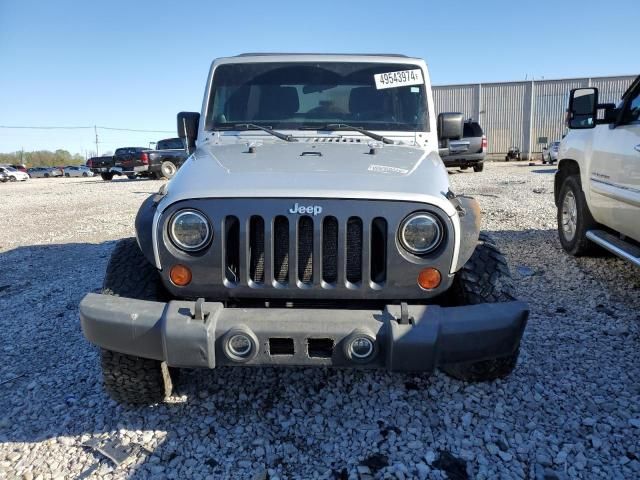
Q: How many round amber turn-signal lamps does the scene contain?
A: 2